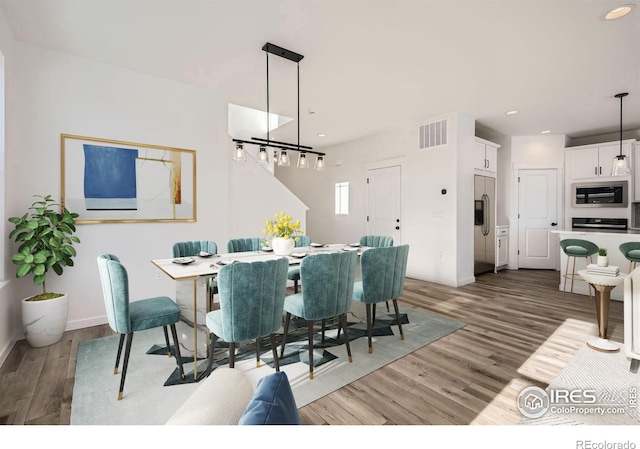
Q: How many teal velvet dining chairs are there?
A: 8